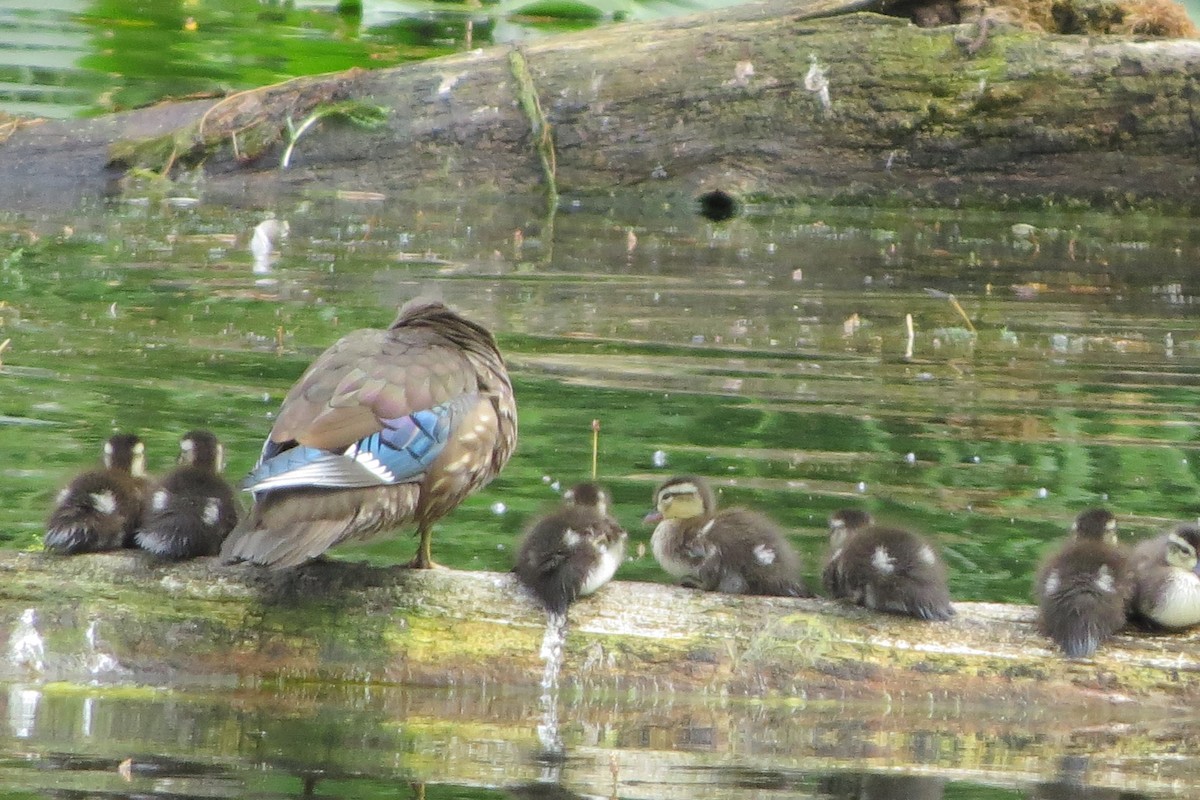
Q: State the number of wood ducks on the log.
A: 8